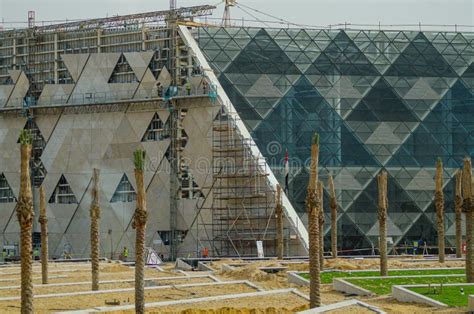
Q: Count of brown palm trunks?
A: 12